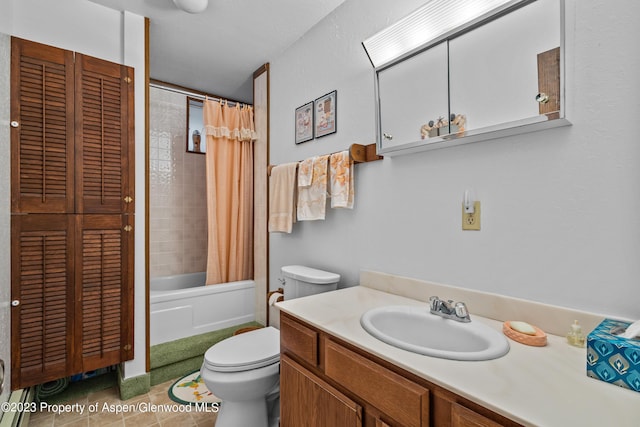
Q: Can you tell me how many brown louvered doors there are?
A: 4